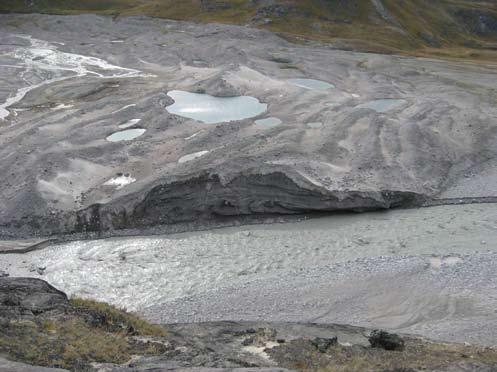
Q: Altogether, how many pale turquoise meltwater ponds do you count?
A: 5